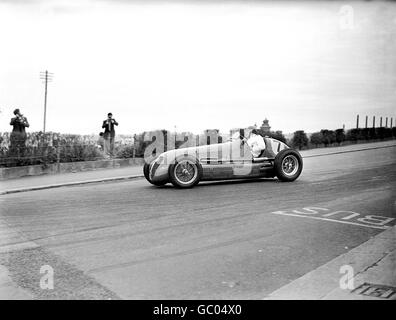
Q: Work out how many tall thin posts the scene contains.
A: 7